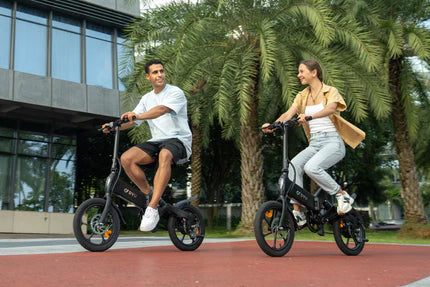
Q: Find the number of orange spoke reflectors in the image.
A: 4